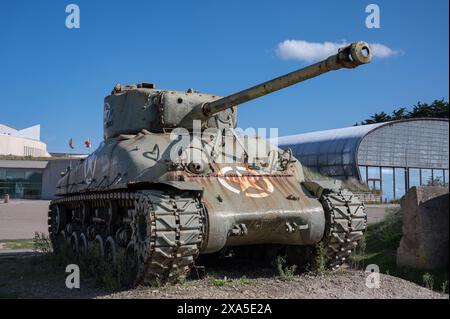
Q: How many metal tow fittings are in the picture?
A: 2